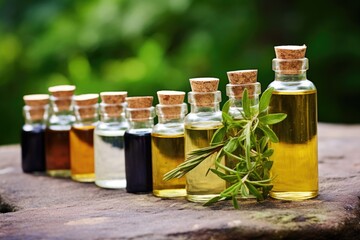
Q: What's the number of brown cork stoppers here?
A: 9